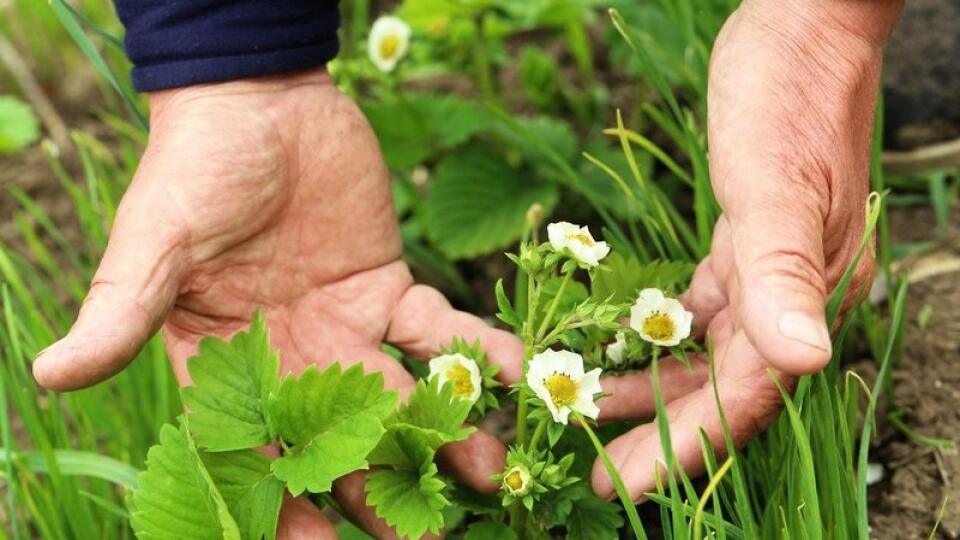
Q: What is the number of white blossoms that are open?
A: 5